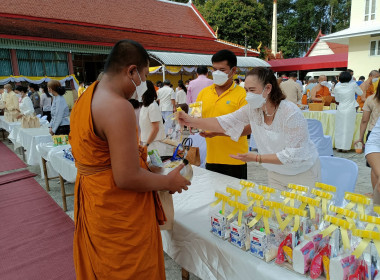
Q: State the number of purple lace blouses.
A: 0